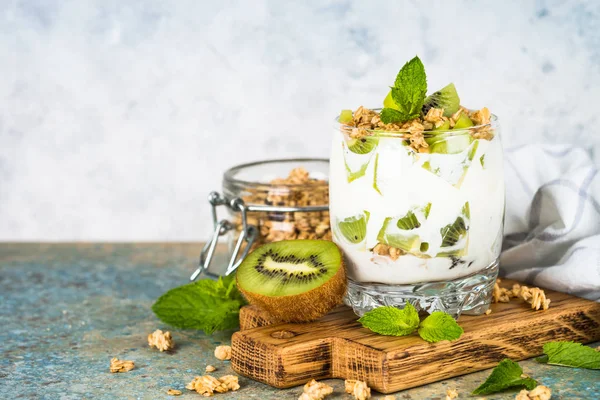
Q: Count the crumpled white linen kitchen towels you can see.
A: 1